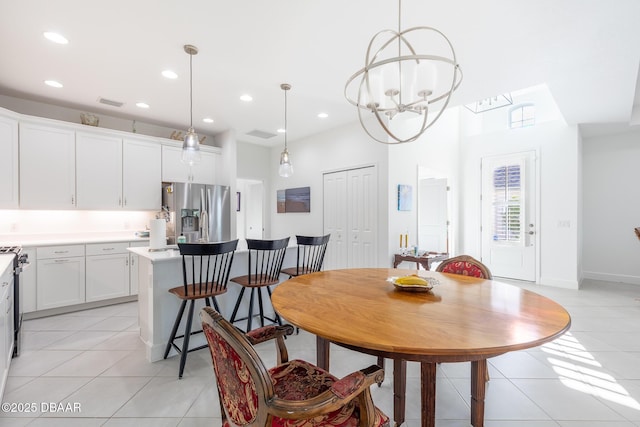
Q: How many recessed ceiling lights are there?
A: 8